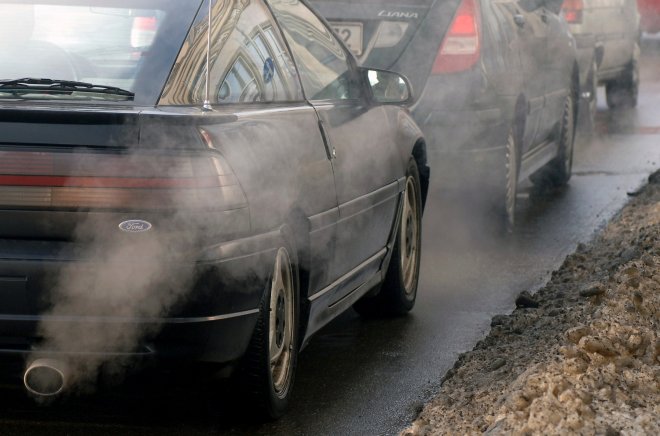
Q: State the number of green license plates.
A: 0